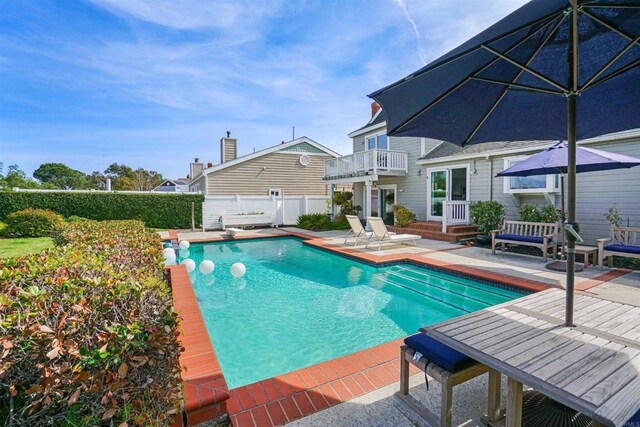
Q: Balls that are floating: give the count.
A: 6